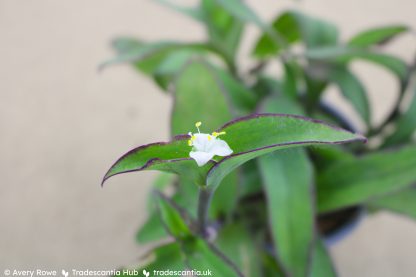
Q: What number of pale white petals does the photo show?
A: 3